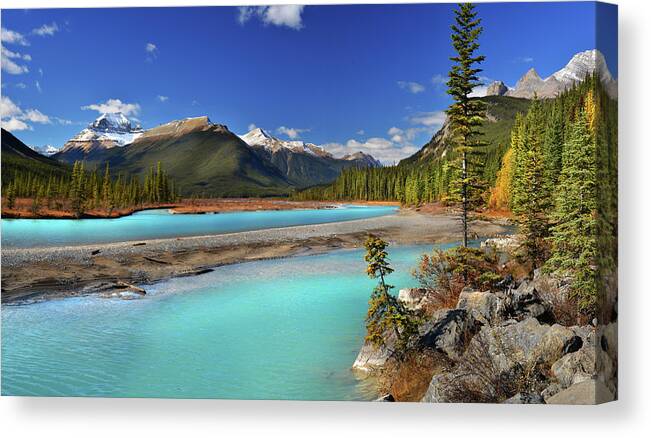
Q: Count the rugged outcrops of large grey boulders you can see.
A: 1